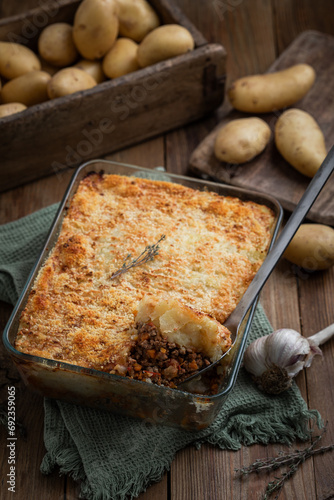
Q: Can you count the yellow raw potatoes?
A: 14